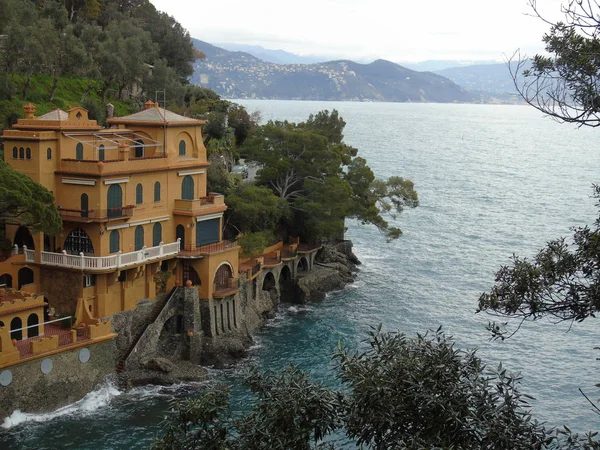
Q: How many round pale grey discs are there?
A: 3